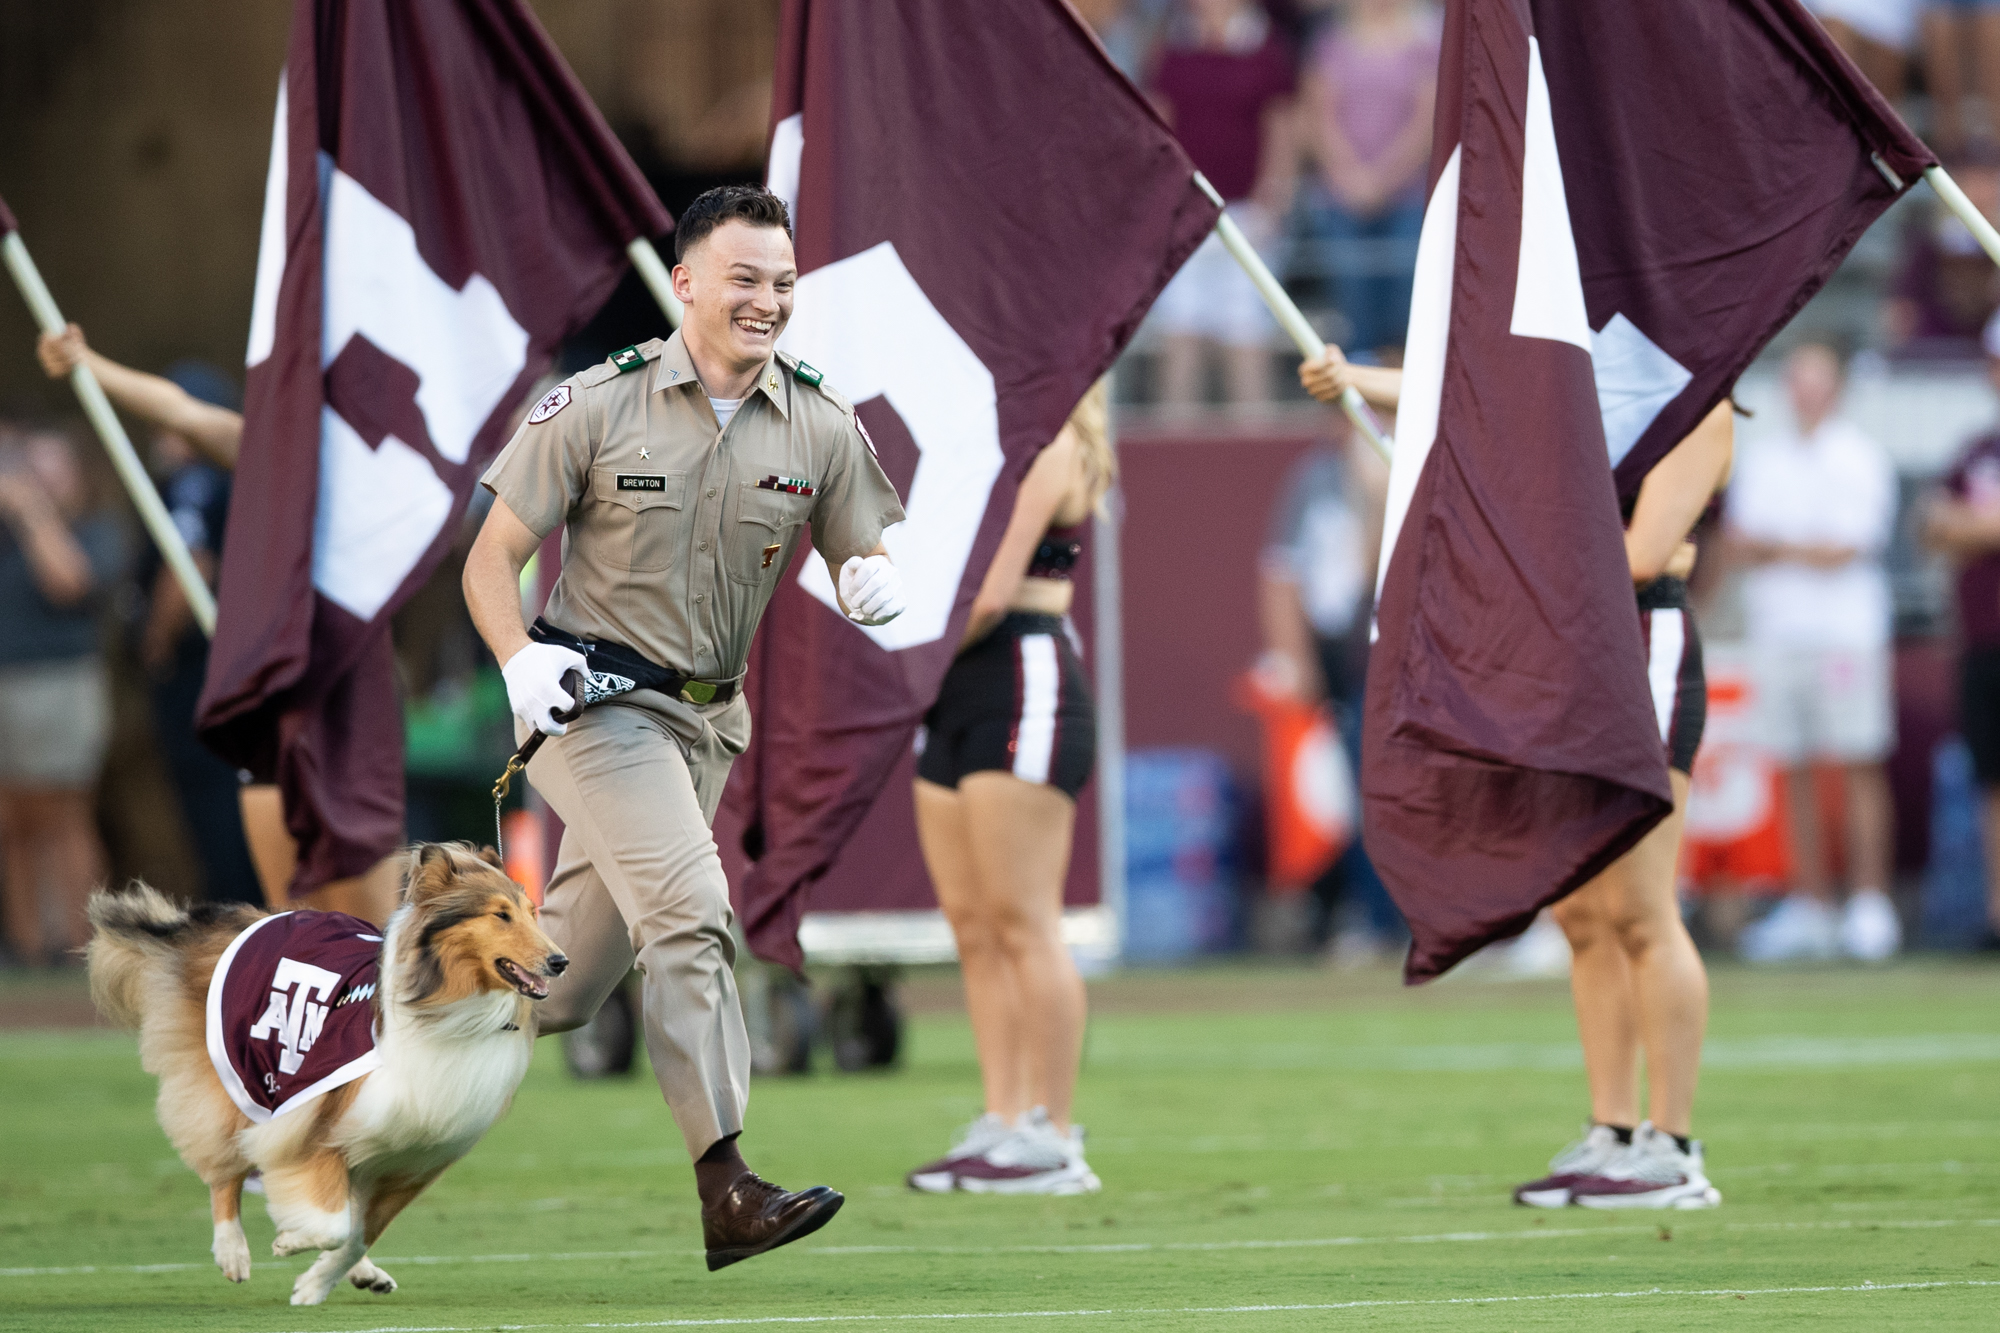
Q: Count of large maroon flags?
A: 3